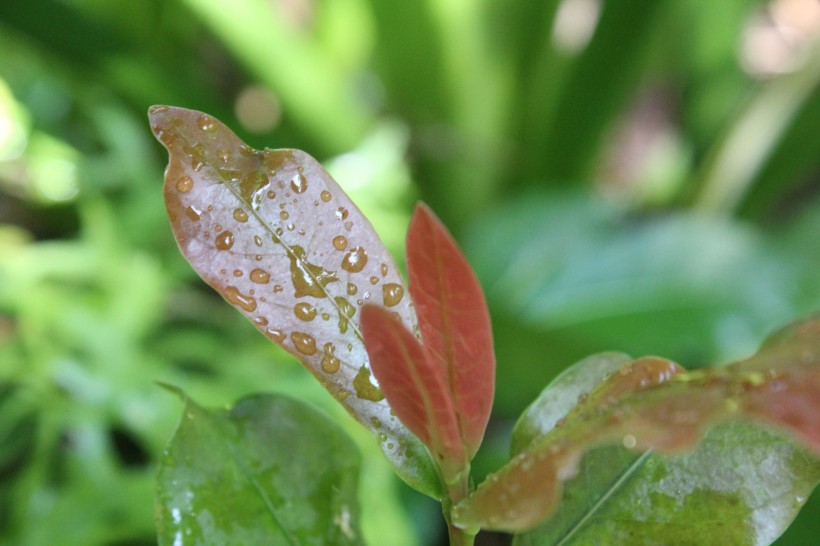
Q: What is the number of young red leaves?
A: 2